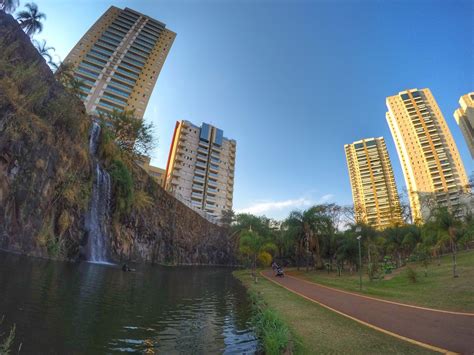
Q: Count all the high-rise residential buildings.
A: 5